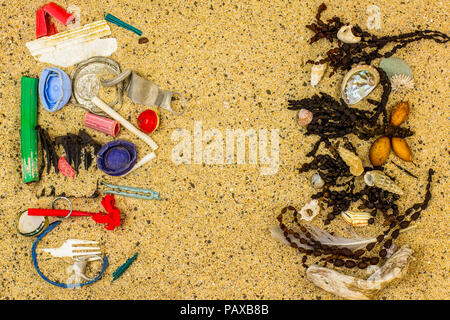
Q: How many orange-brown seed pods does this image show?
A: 3